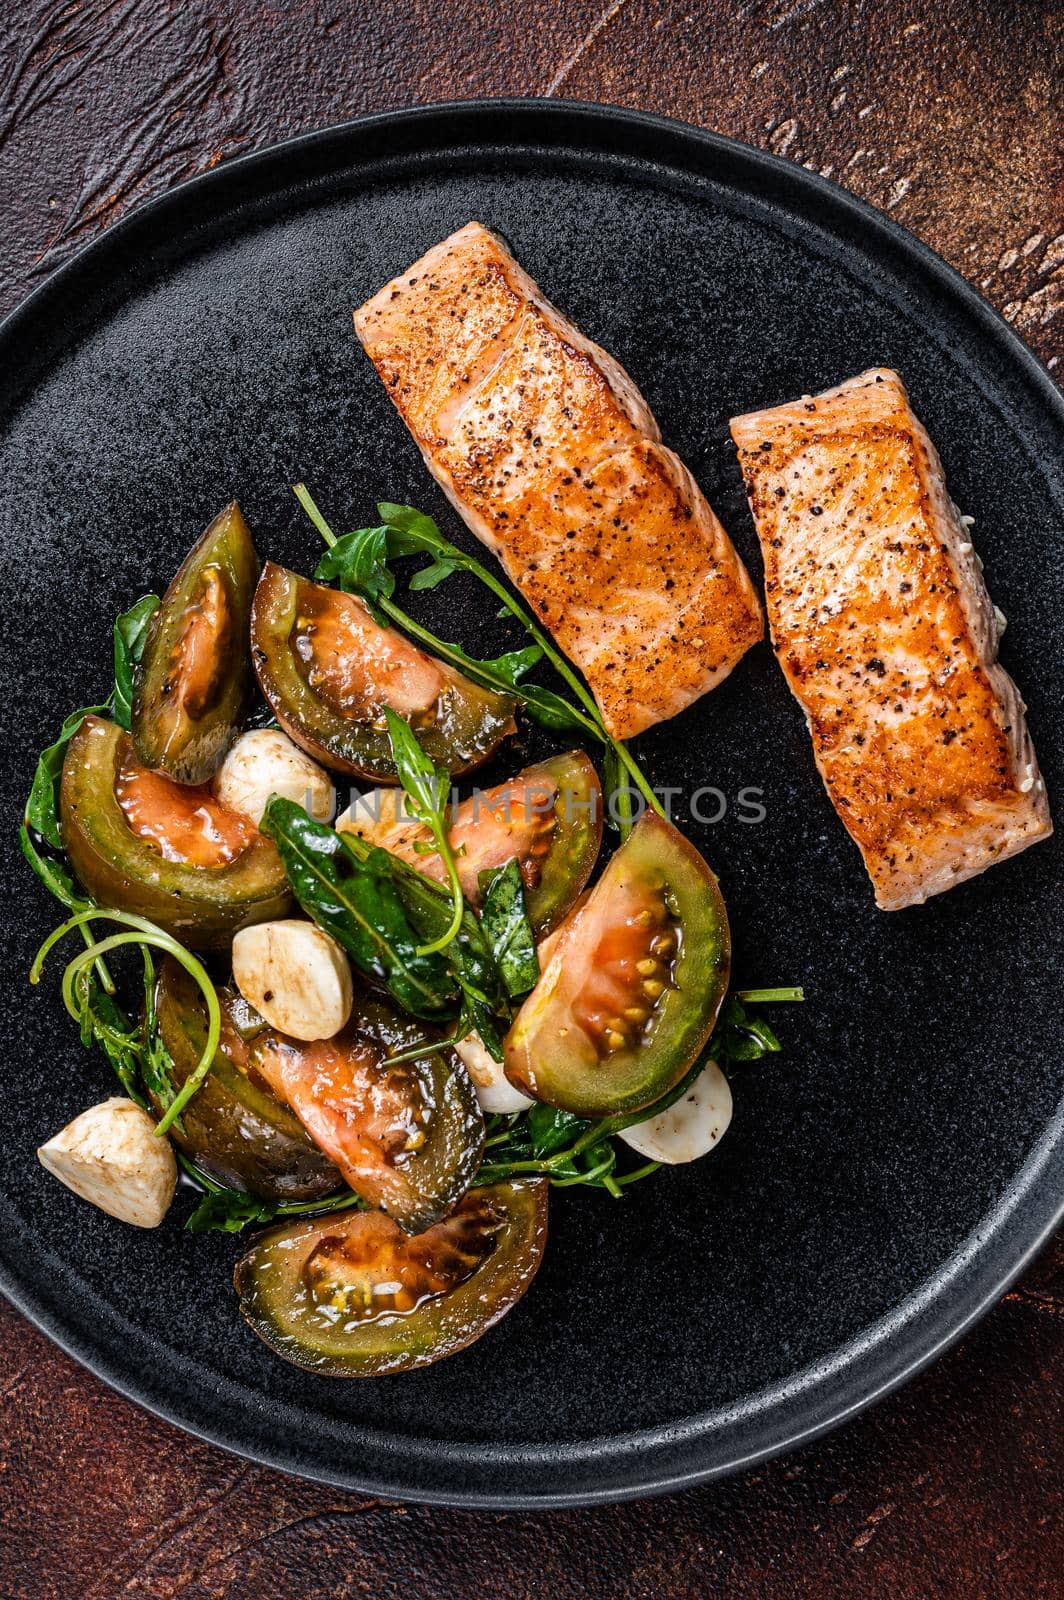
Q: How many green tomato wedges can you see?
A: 8